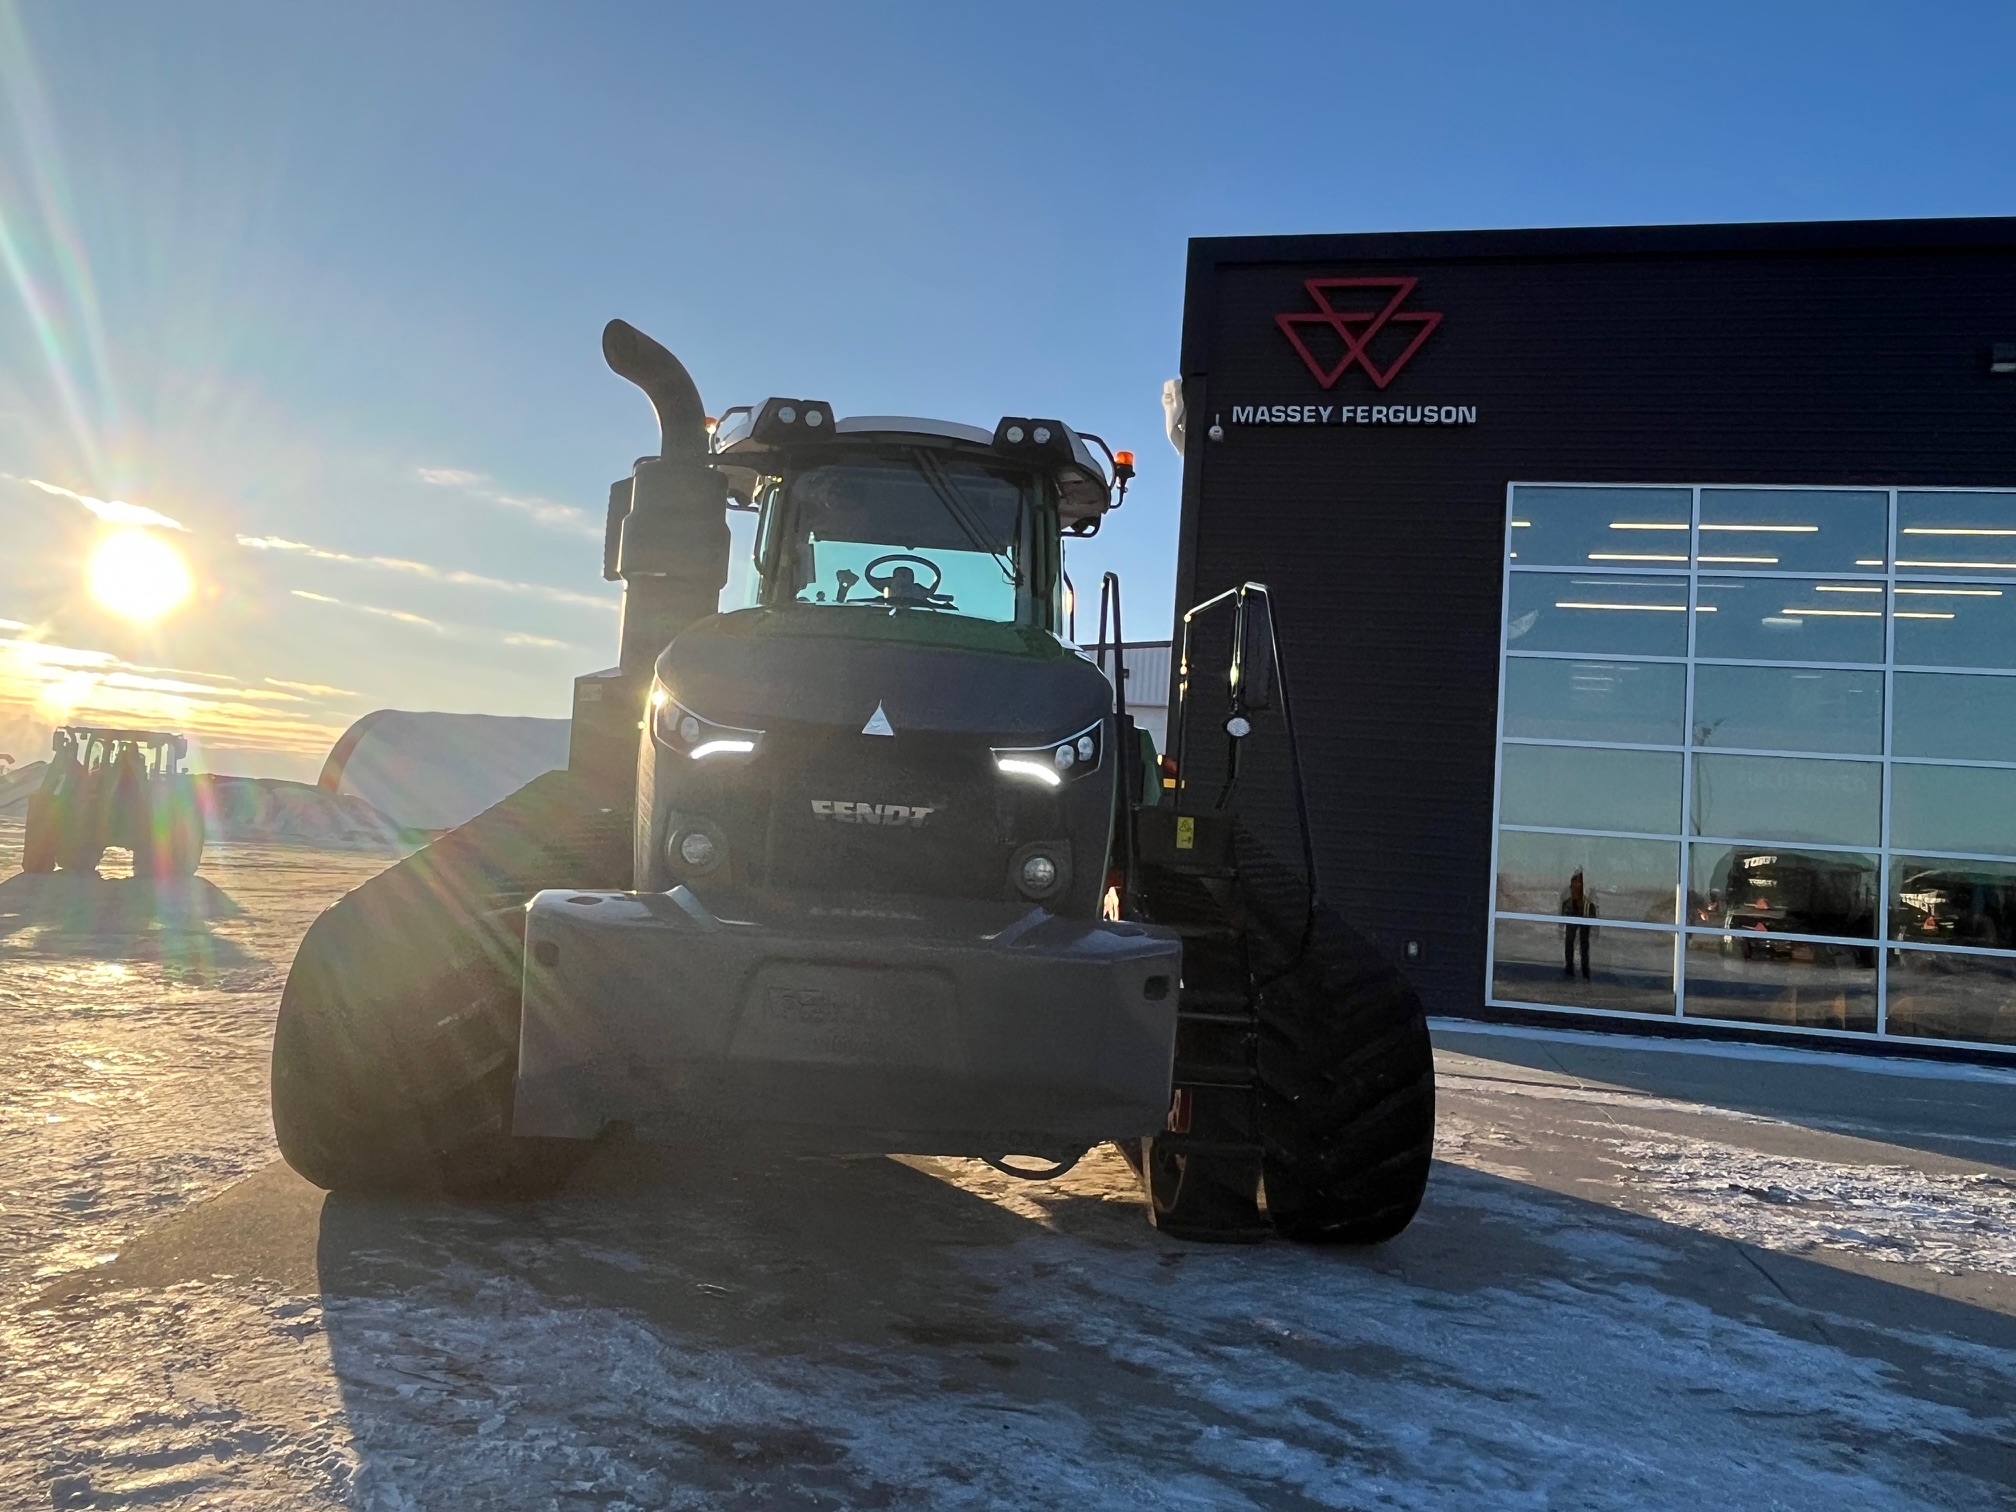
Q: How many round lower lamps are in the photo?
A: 2